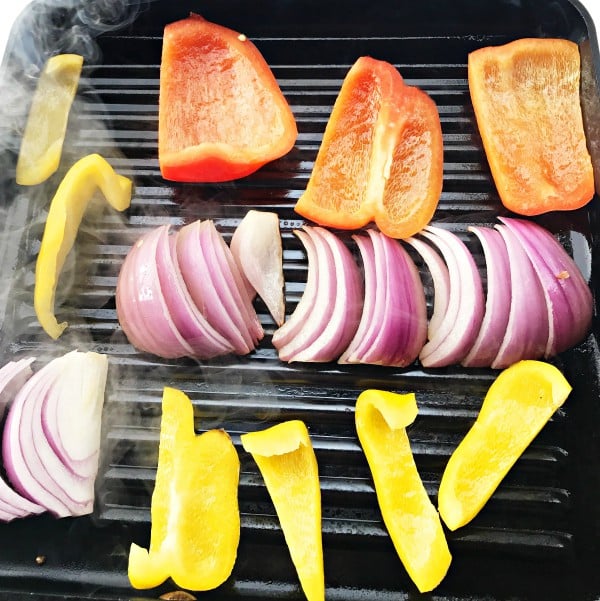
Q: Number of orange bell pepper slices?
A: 3